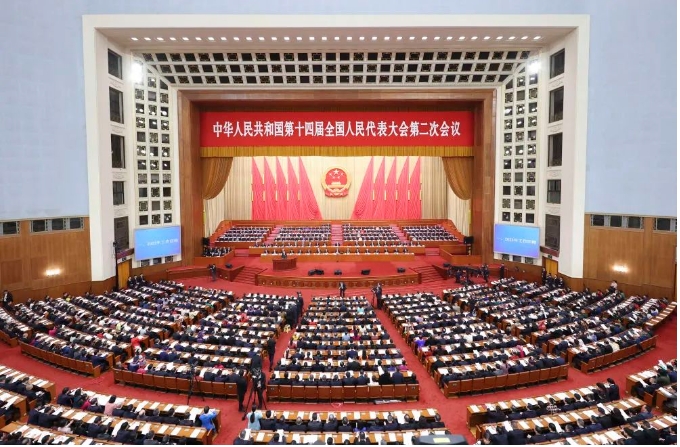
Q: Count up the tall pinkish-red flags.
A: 10